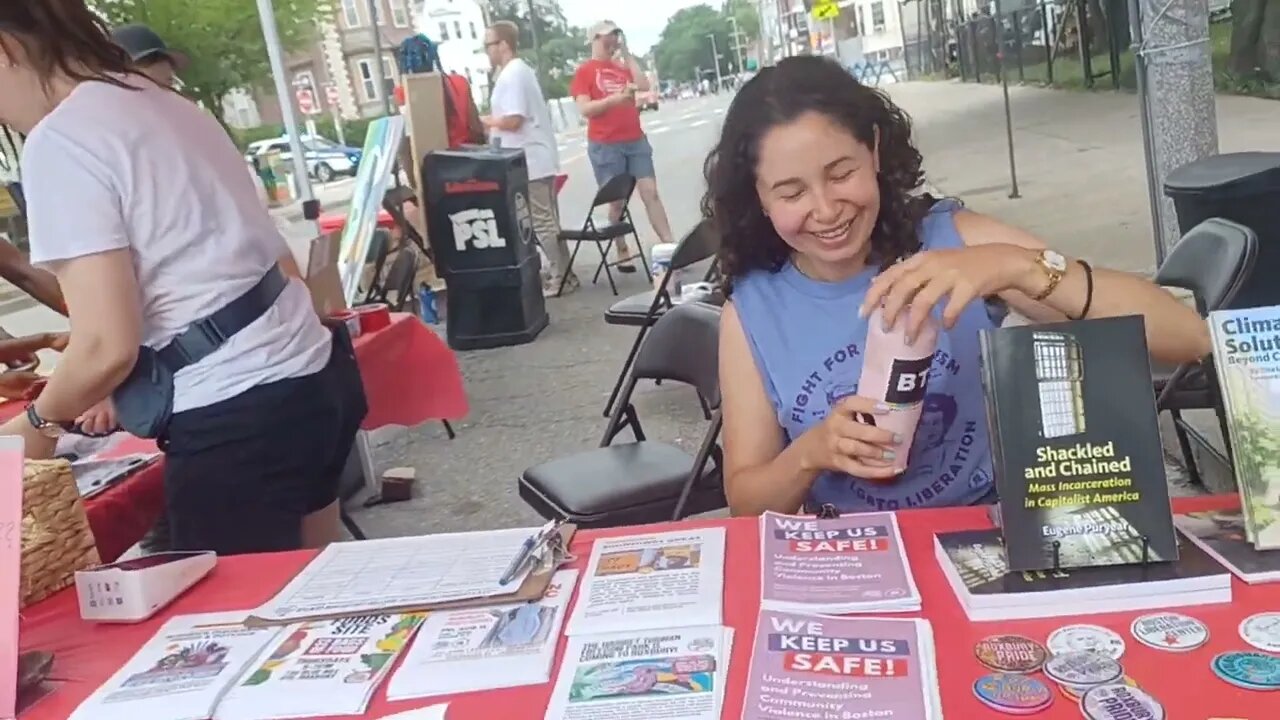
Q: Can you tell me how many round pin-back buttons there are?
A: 9